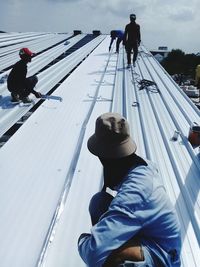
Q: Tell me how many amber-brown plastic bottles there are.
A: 0